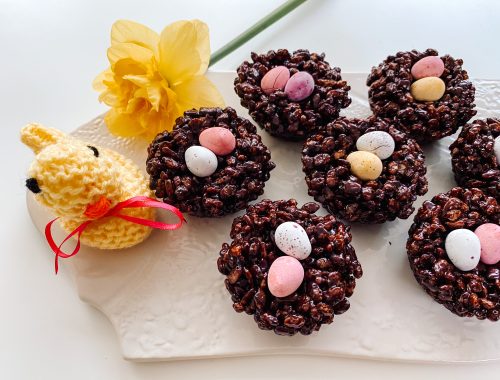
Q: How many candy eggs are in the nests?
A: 13